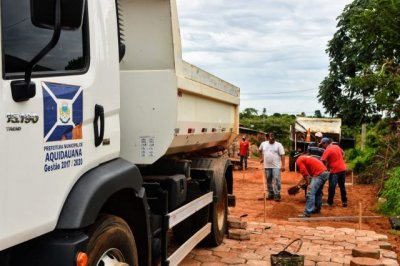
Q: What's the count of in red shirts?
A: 3